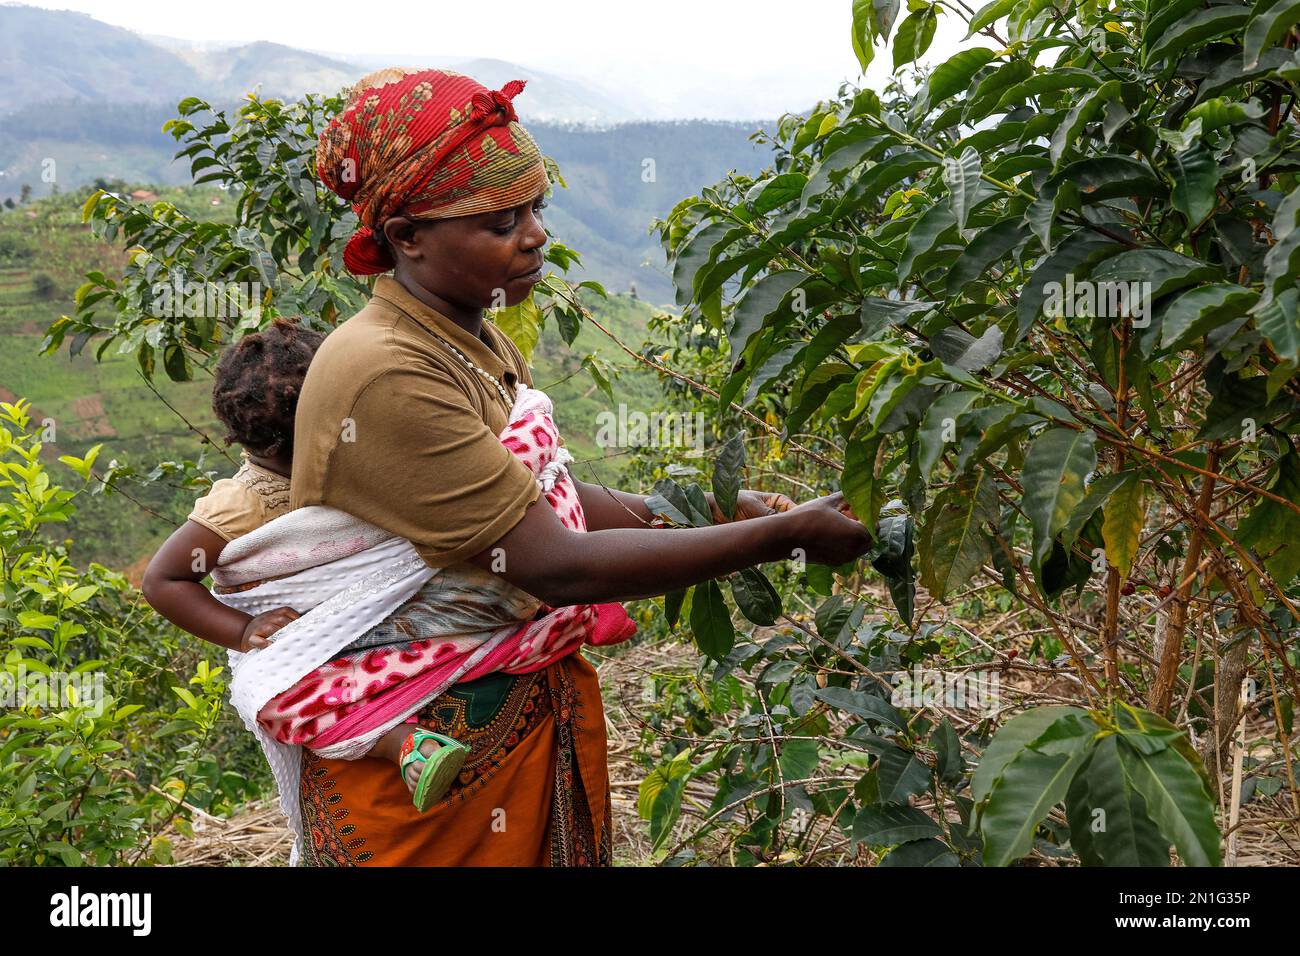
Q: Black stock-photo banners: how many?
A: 1